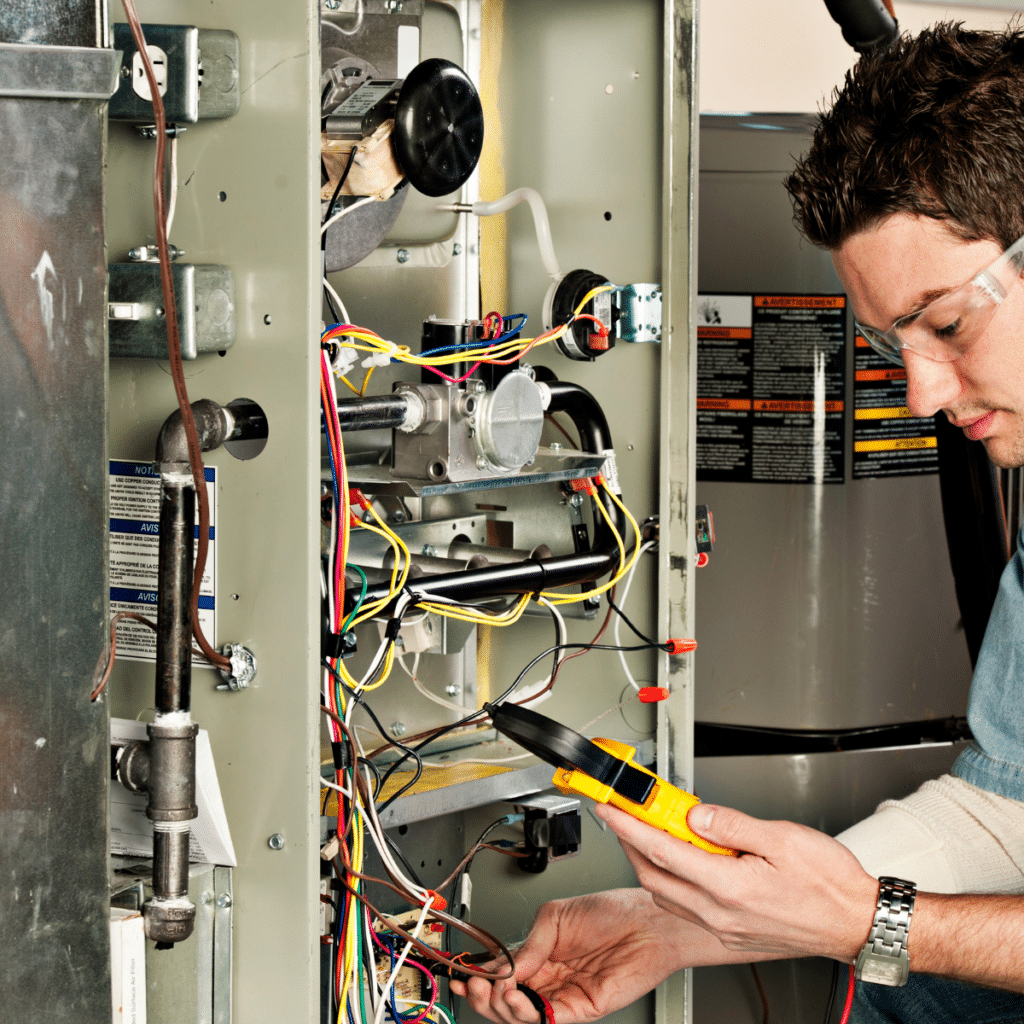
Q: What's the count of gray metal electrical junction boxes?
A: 2